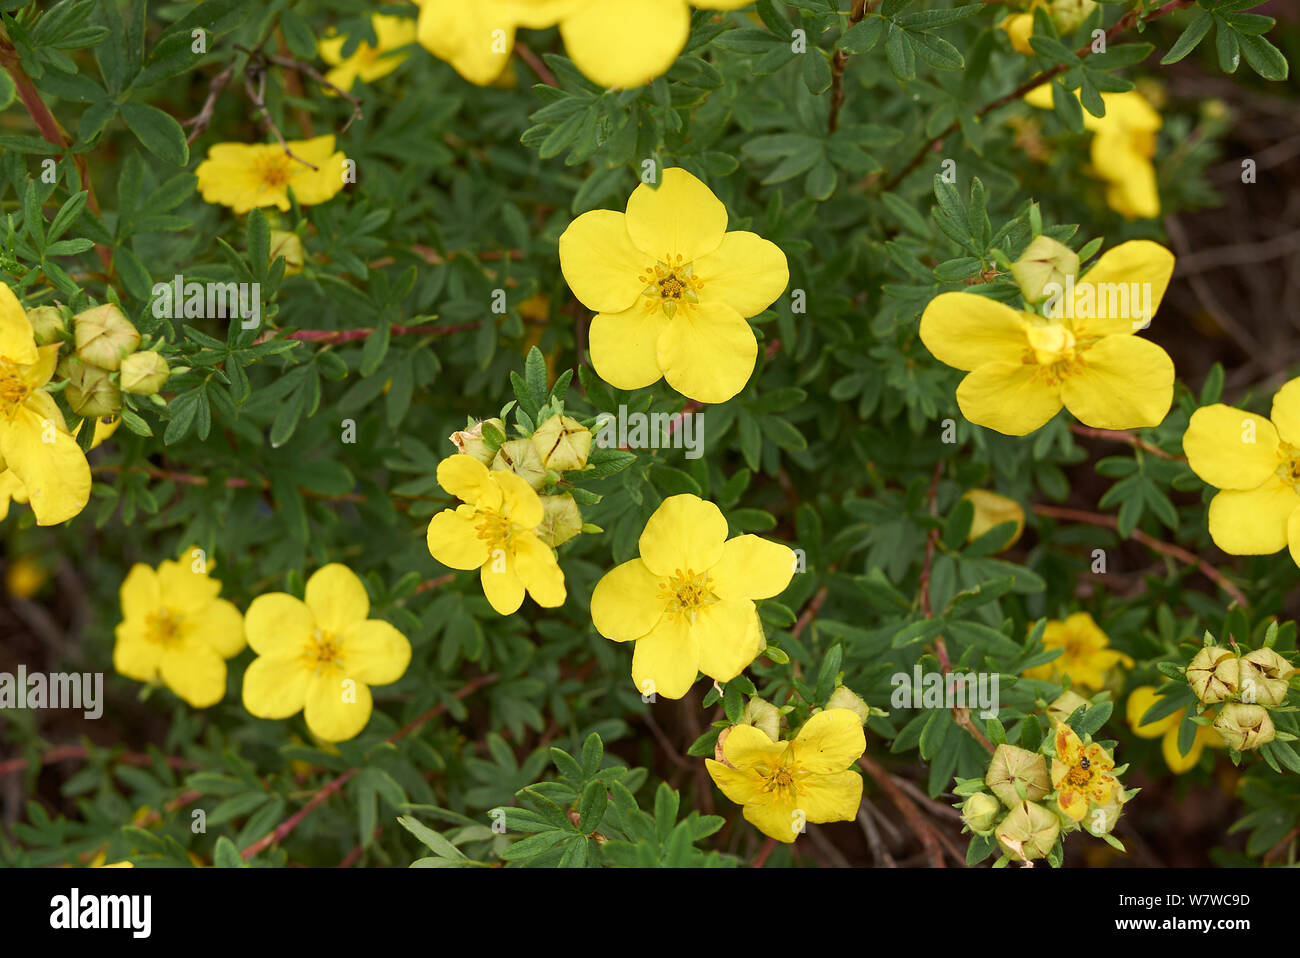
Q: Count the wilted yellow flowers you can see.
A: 1